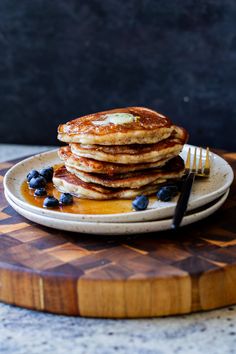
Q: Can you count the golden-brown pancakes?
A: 5